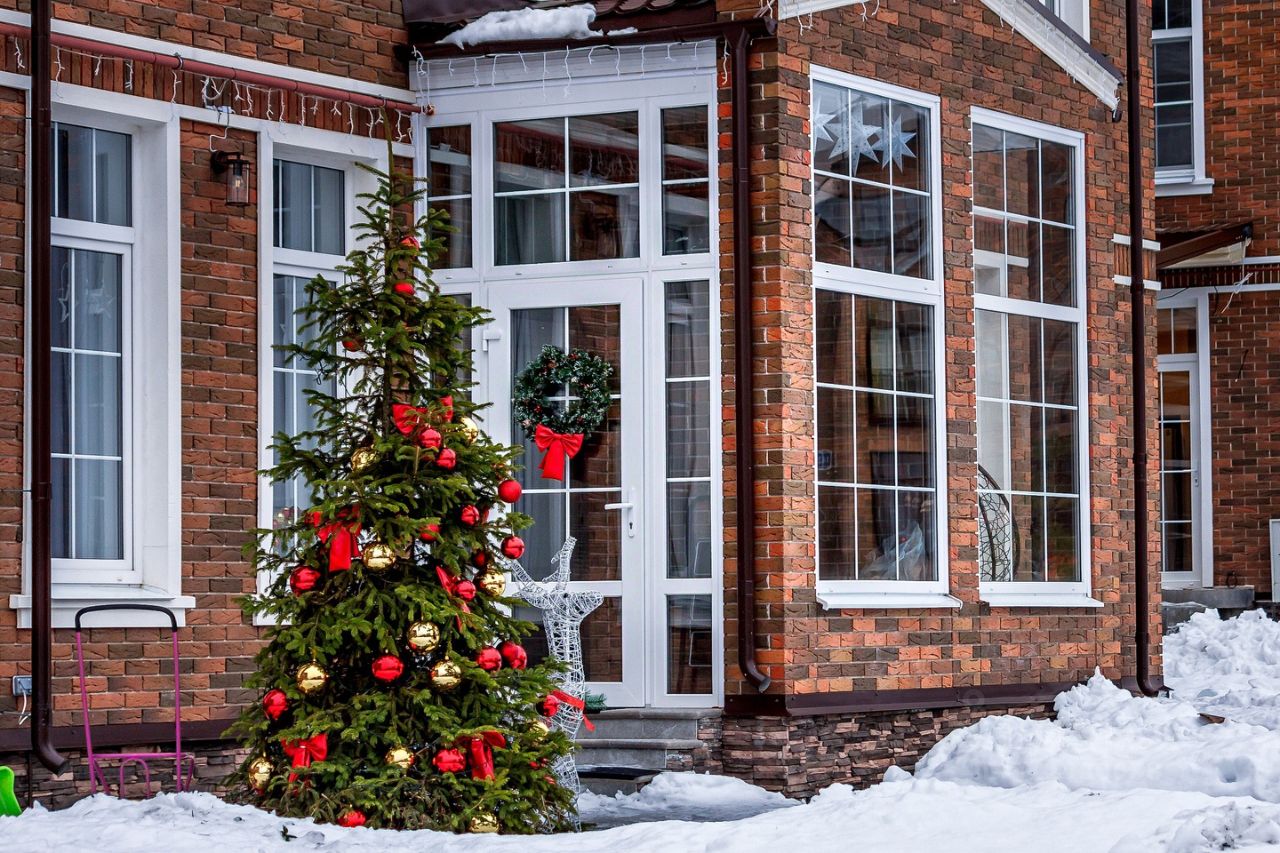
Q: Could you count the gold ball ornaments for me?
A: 11